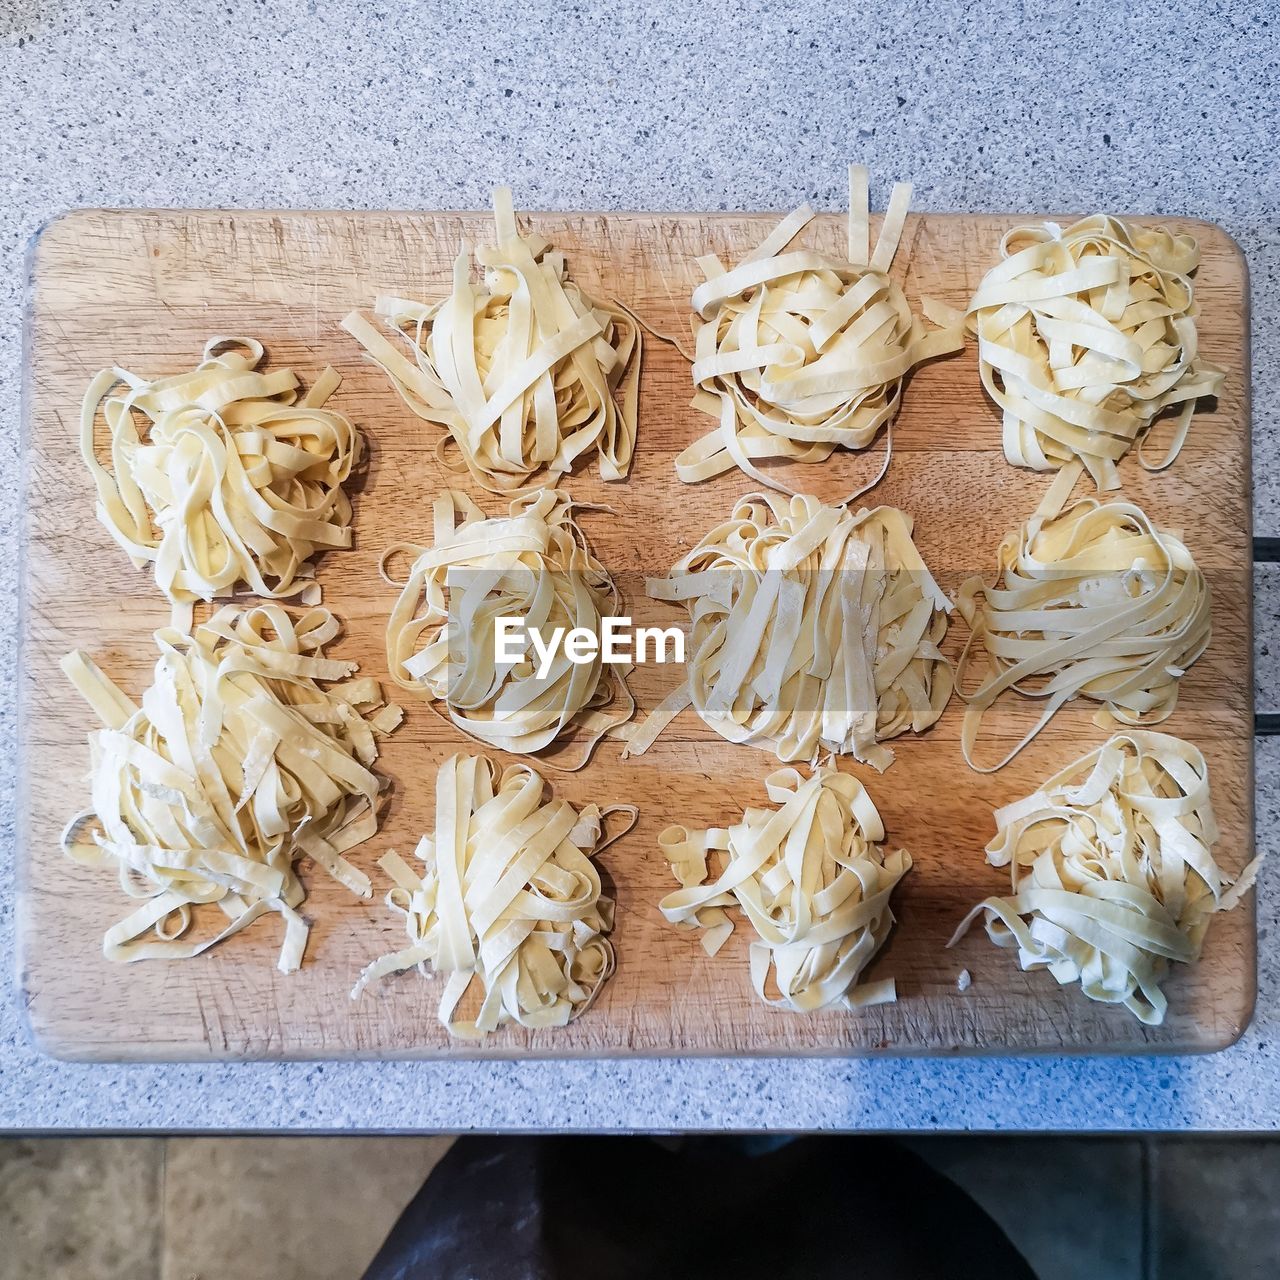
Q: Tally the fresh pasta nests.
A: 11